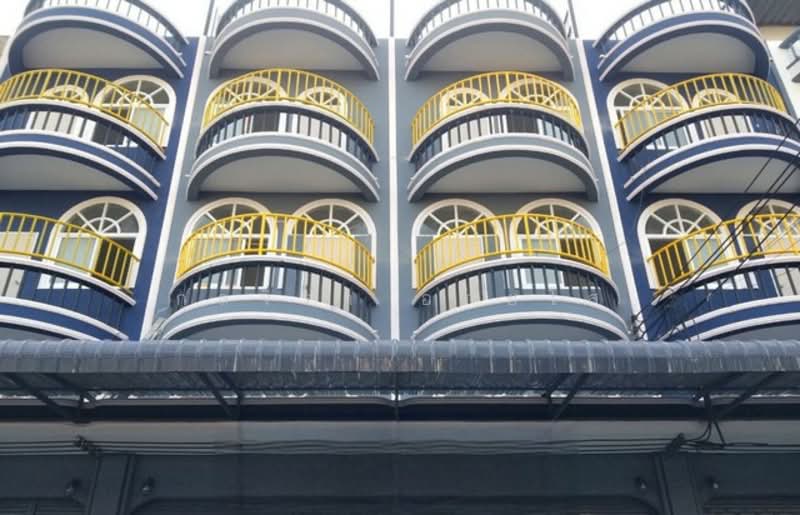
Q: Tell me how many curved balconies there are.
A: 12